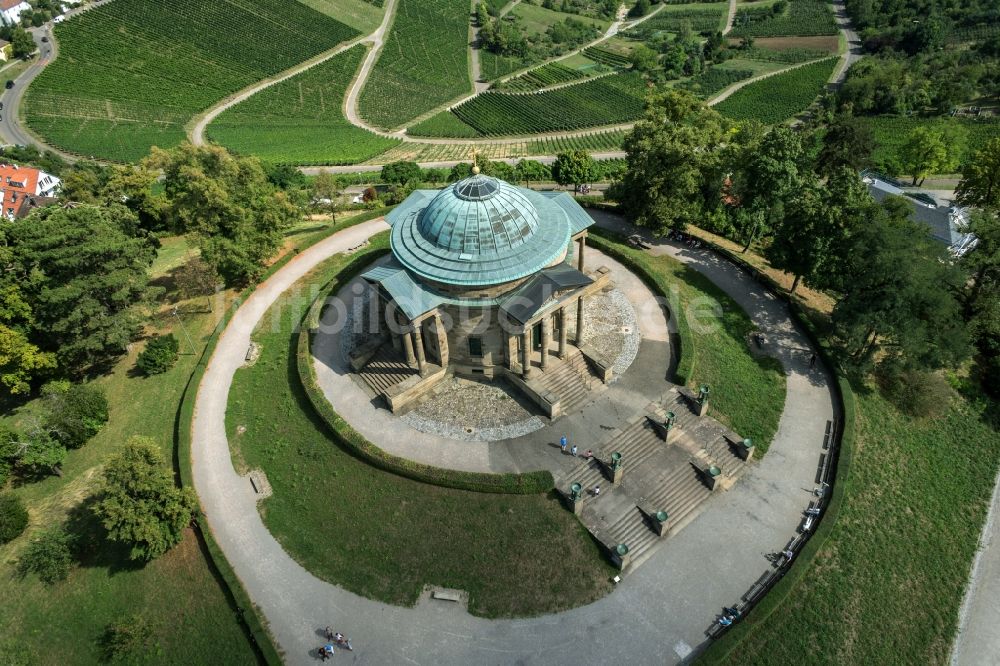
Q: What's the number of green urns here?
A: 8